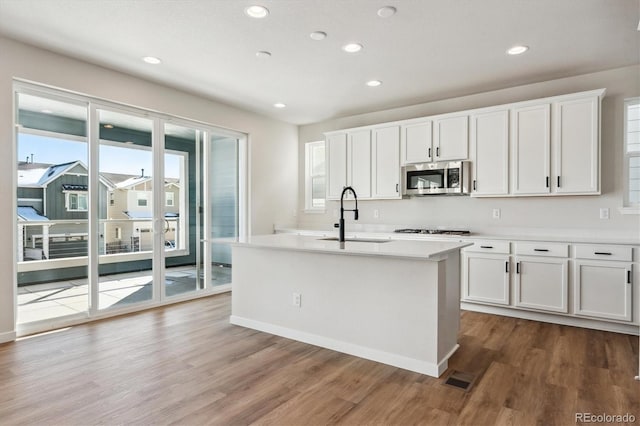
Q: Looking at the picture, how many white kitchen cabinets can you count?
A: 11